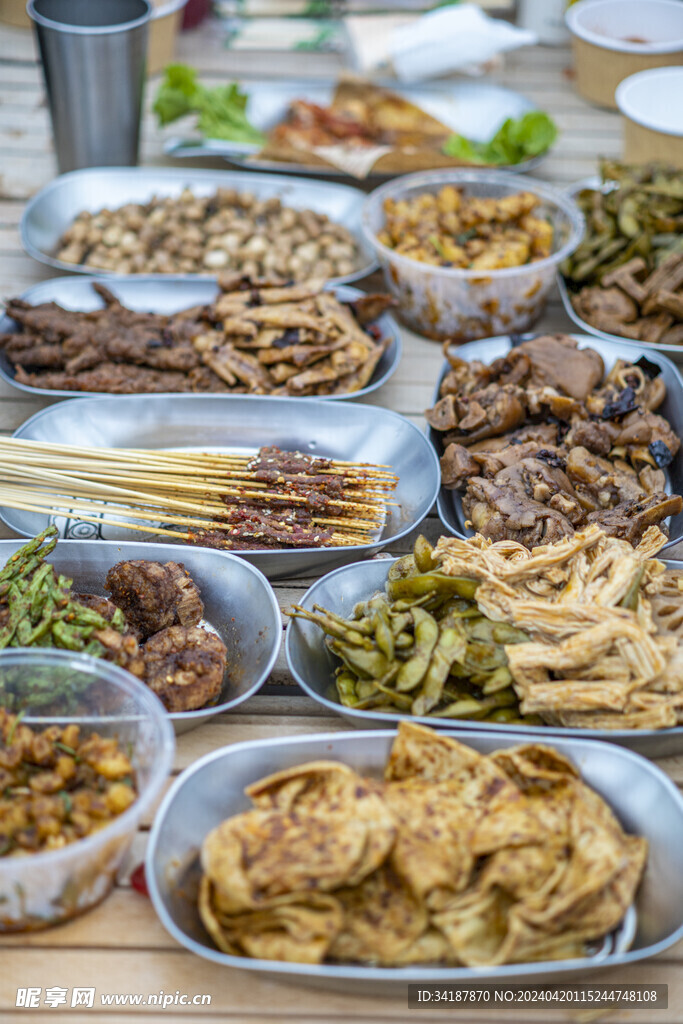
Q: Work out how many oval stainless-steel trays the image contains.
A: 9